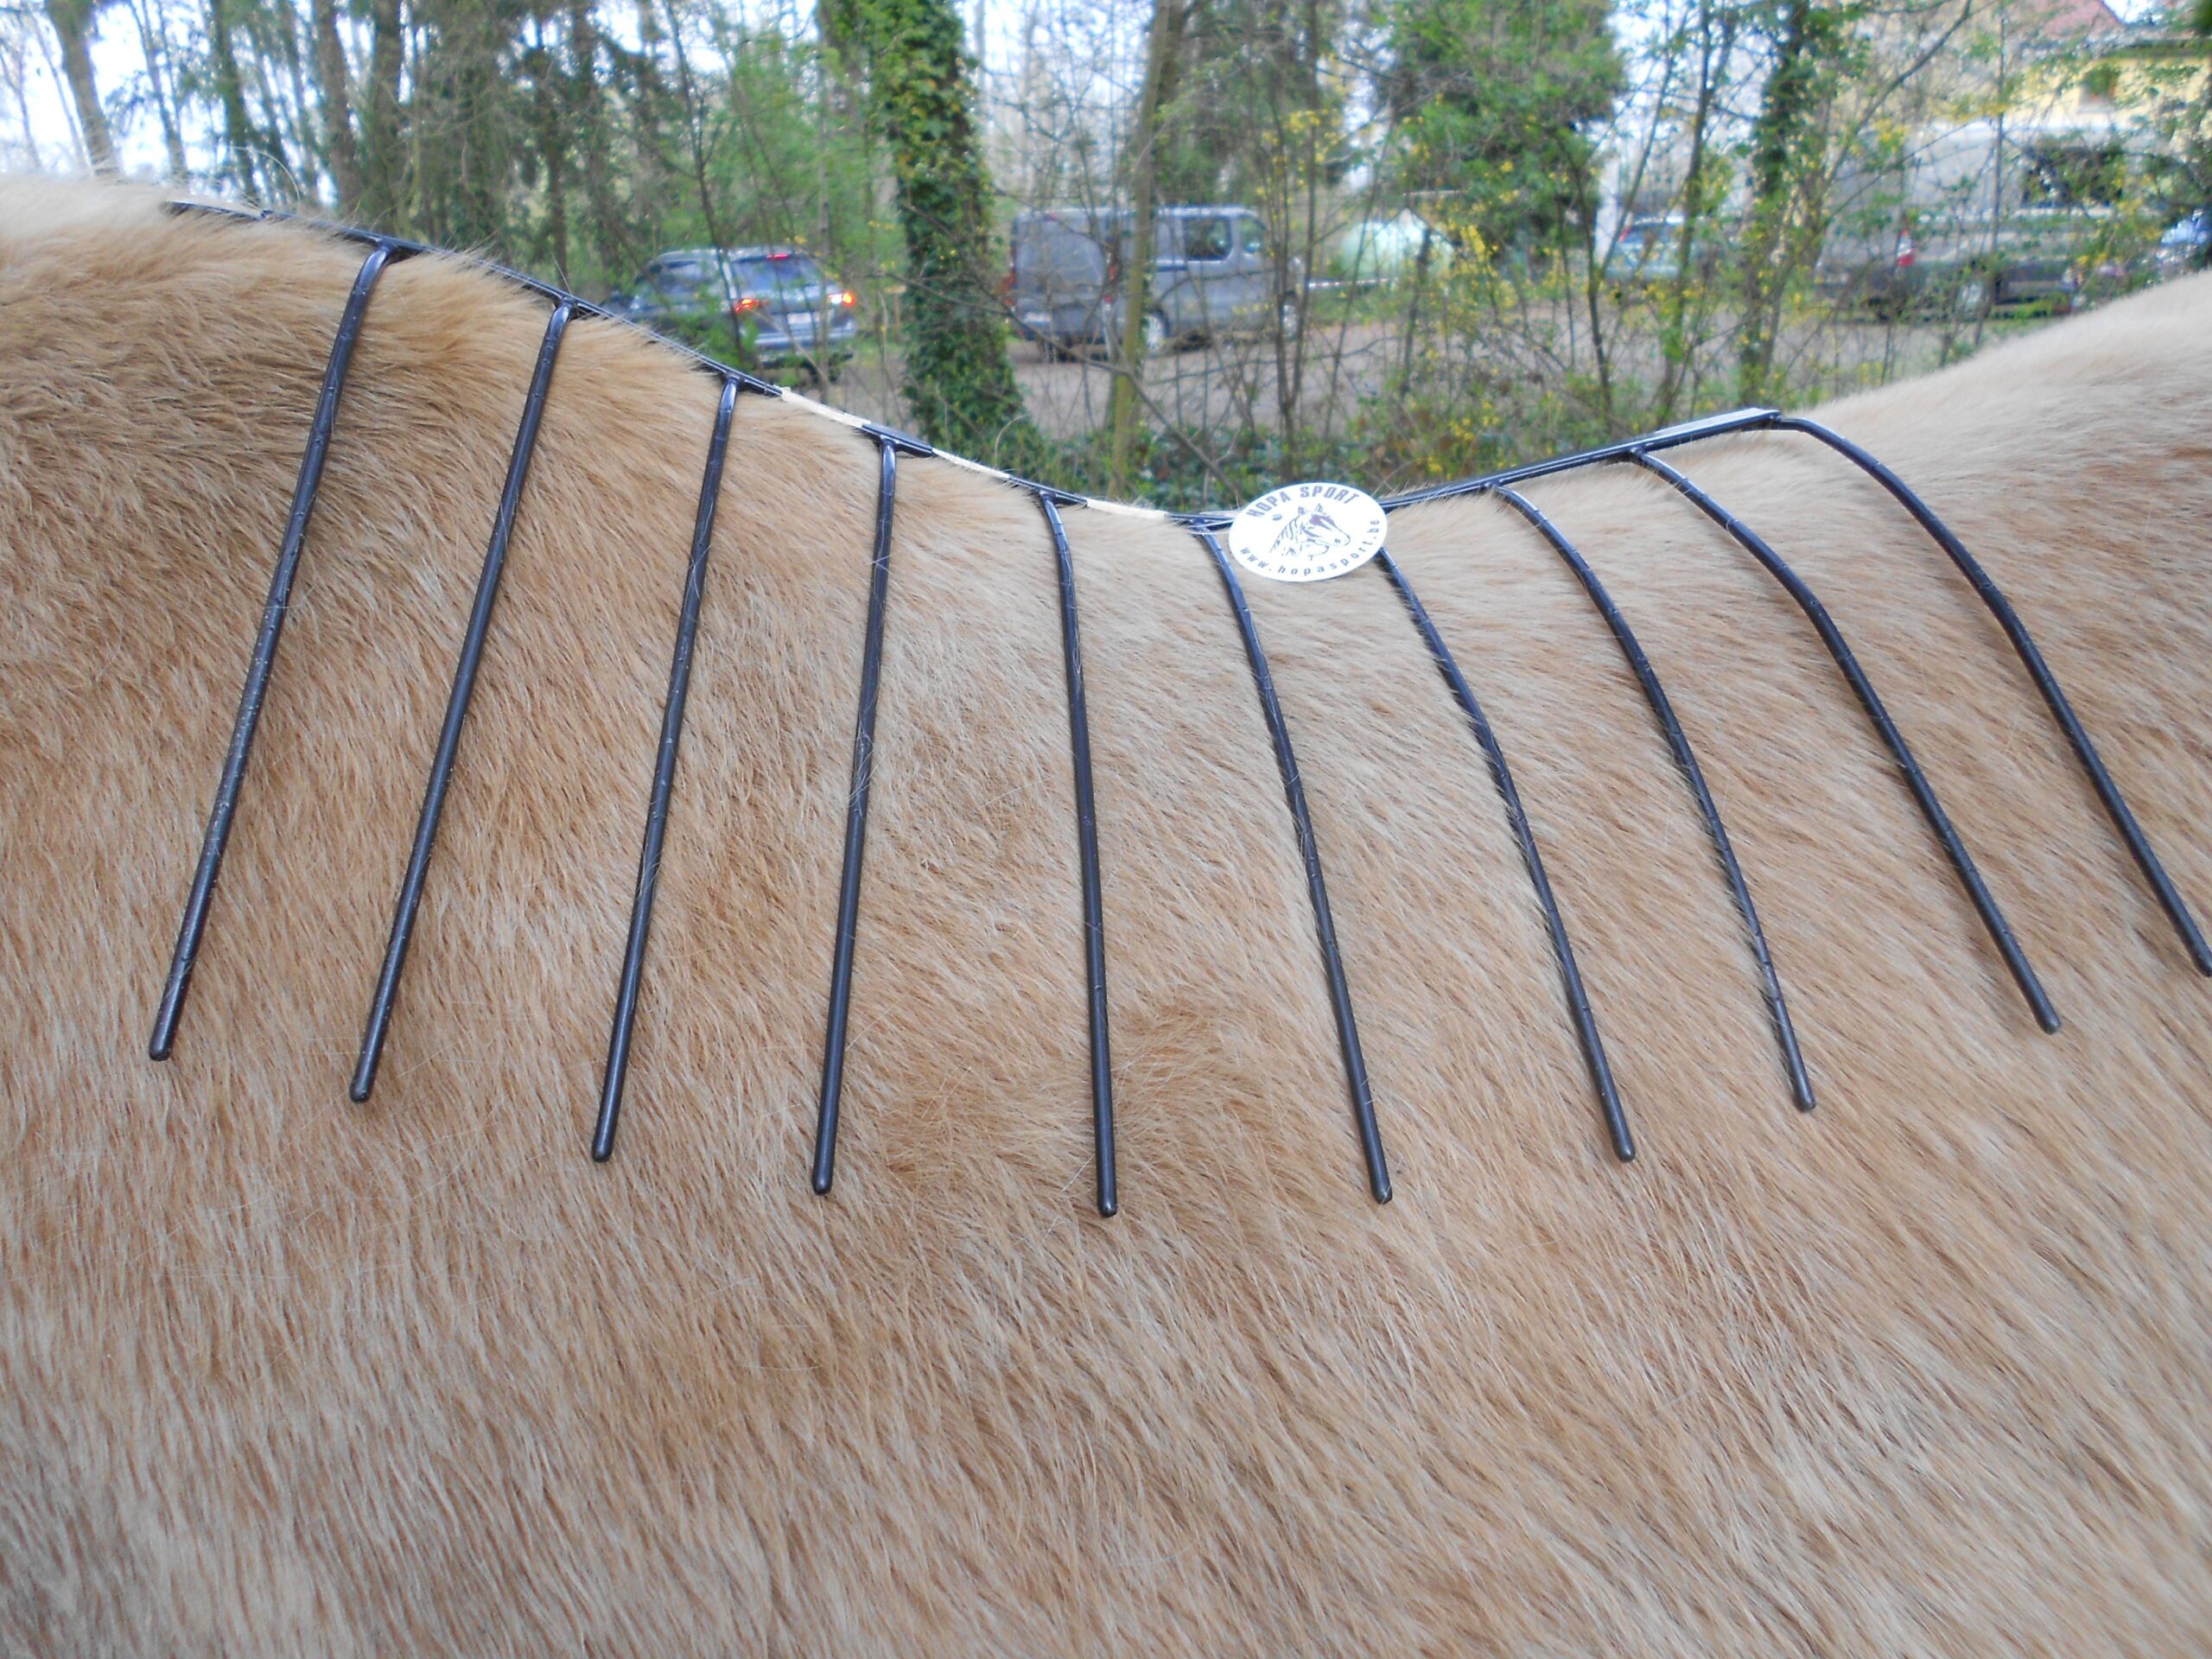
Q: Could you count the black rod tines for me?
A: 10